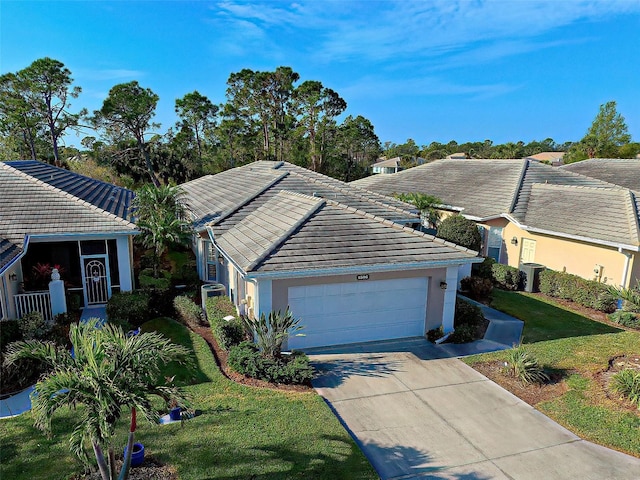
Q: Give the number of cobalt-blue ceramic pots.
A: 2